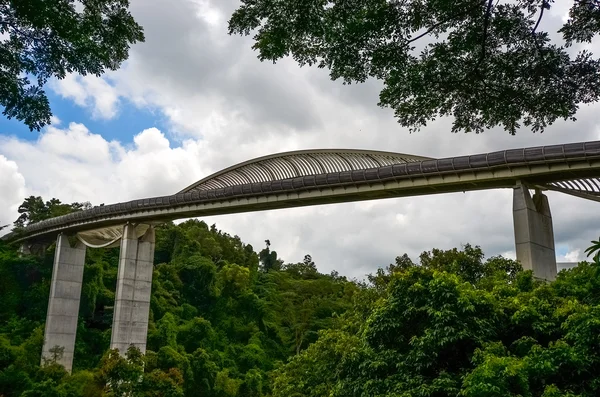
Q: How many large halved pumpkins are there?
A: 0